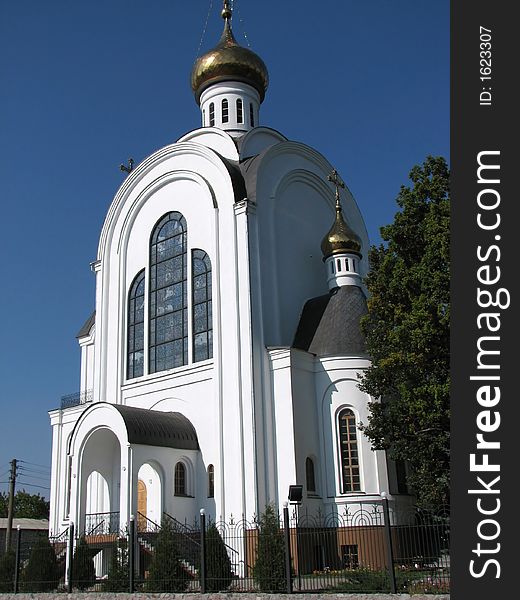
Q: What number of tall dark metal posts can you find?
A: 6